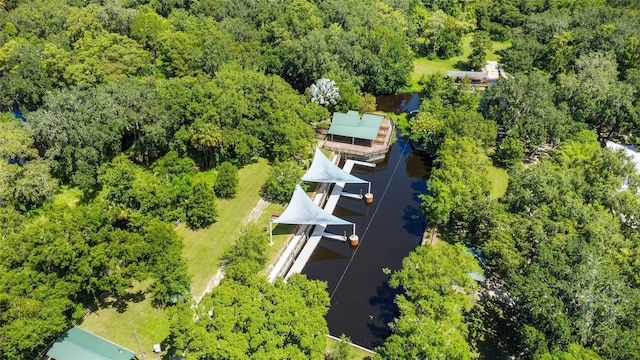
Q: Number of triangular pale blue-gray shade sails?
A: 2